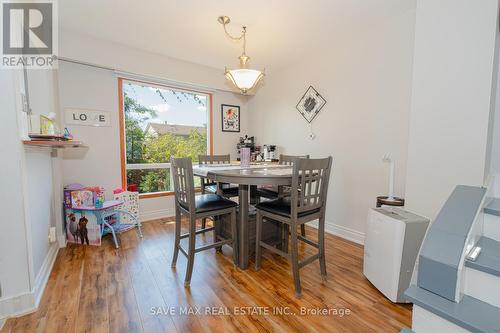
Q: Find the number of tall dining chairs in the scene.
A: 4